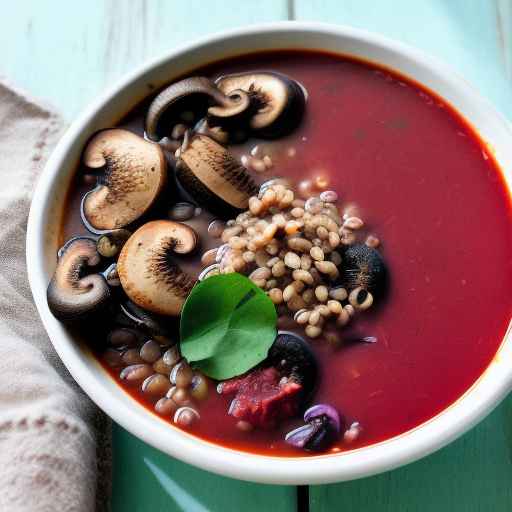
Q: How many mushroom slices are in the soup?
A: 6